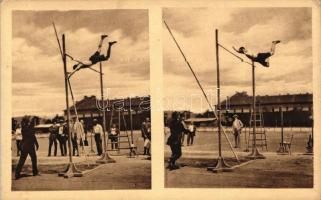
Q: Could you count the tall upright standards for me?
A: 4